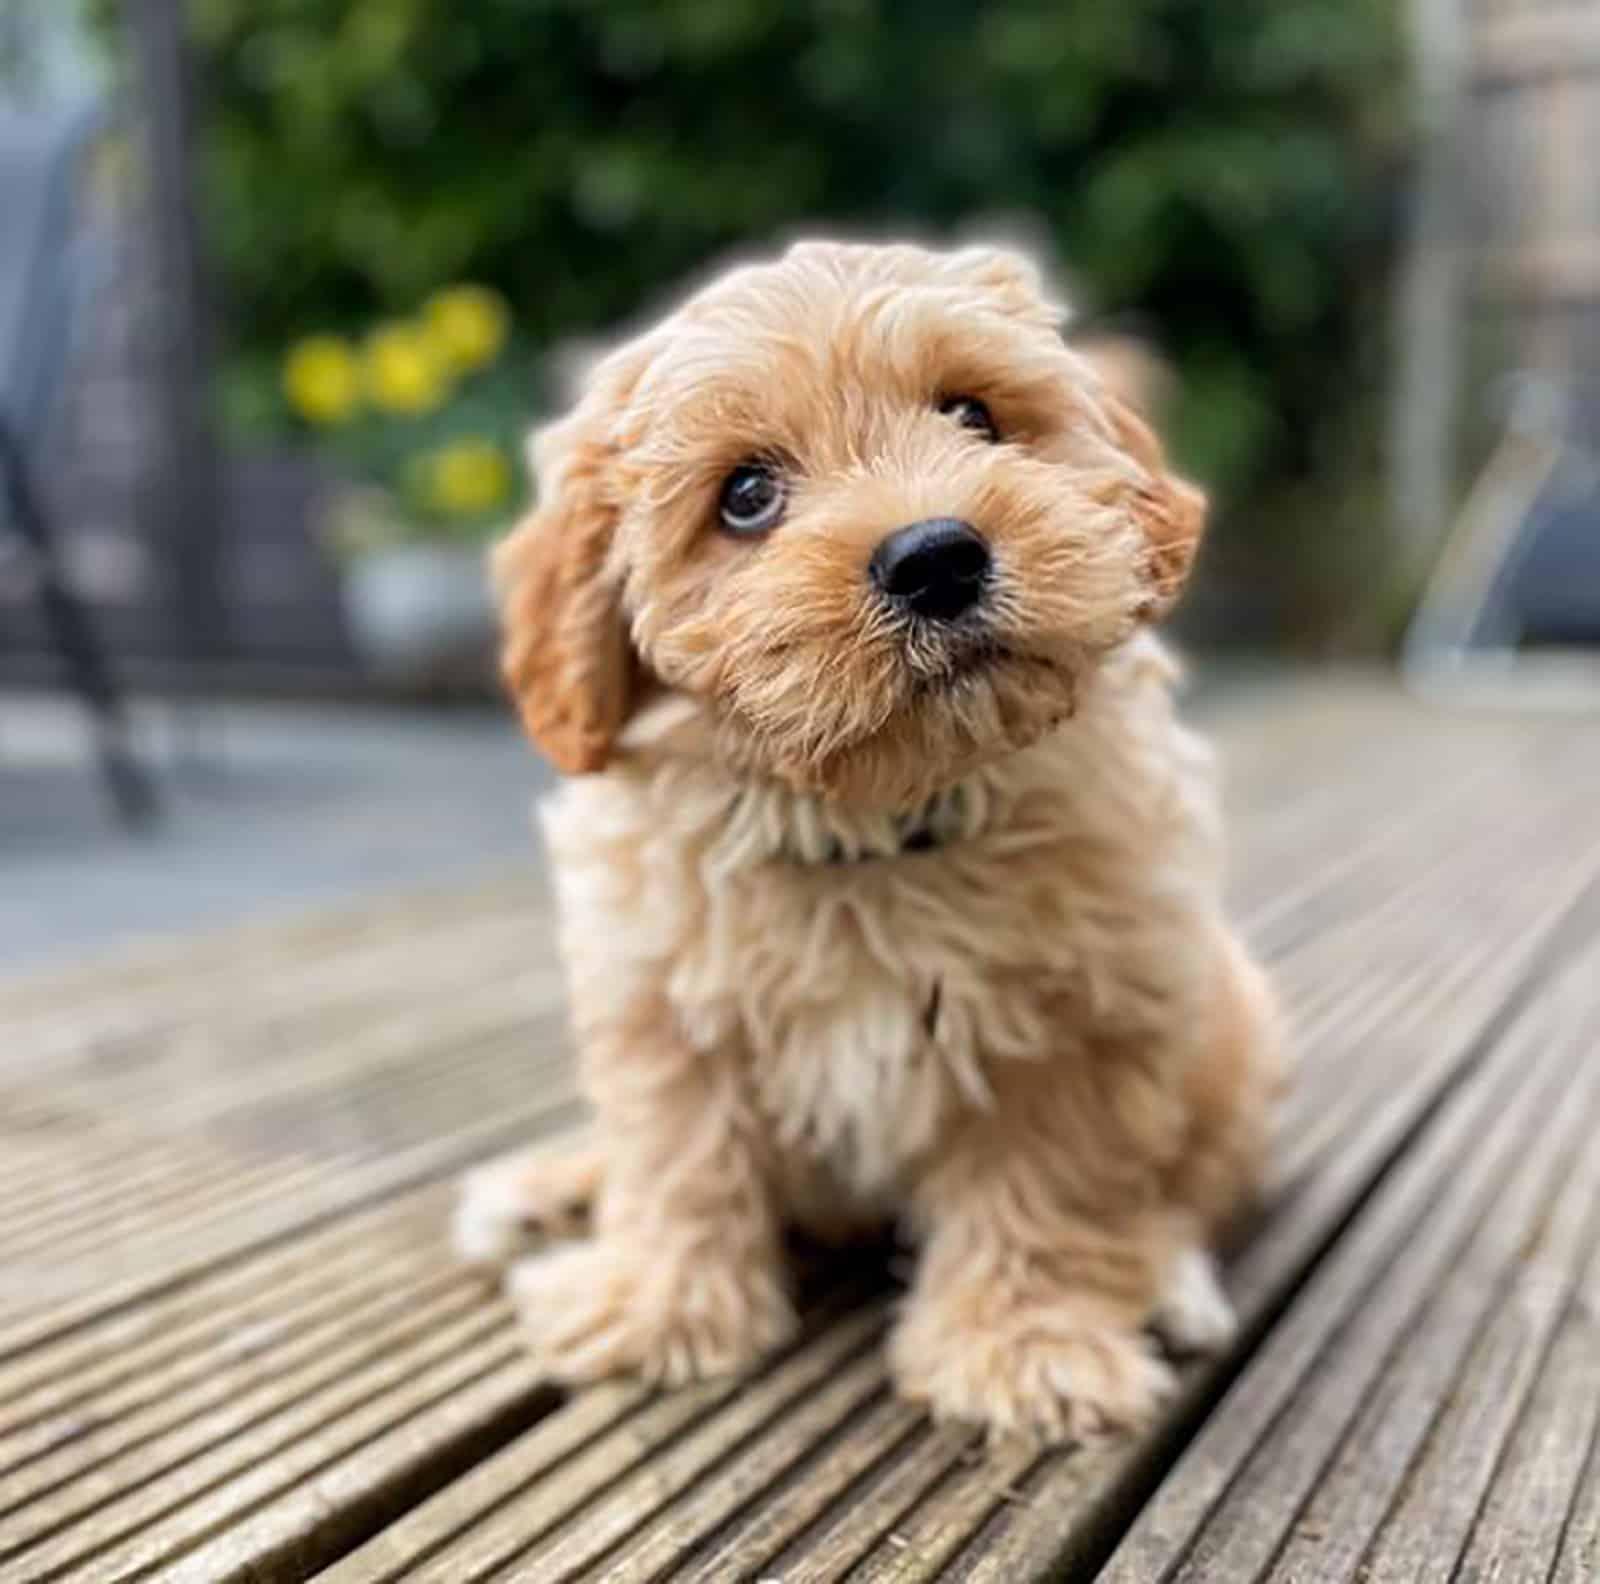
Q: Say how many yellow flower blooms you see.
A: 4